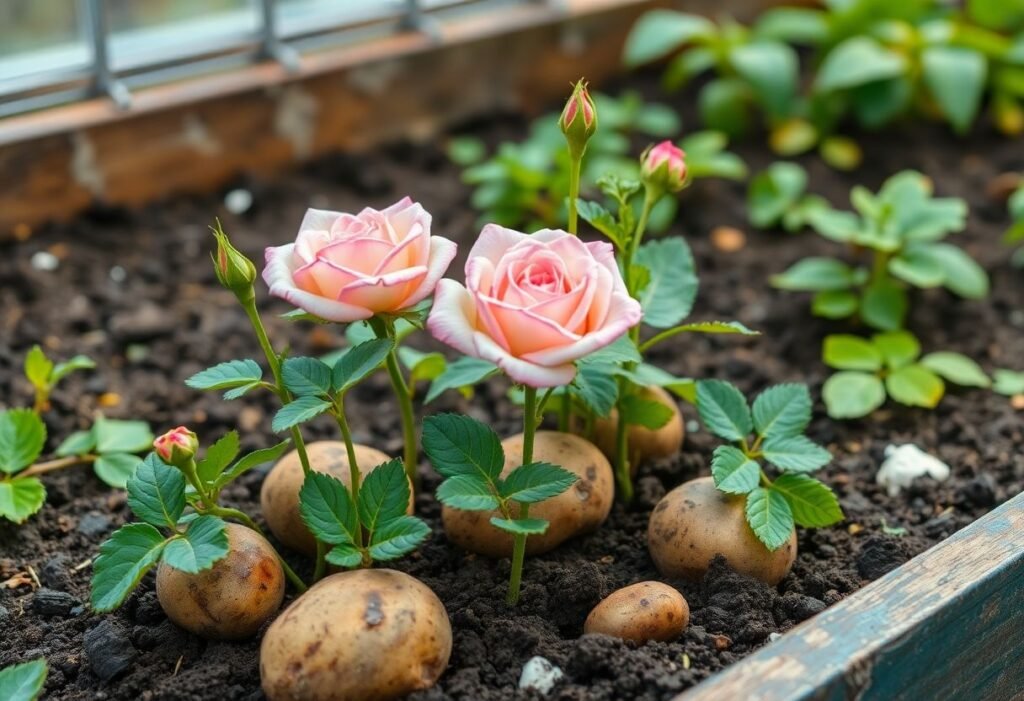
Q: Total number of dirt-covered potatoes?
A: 7